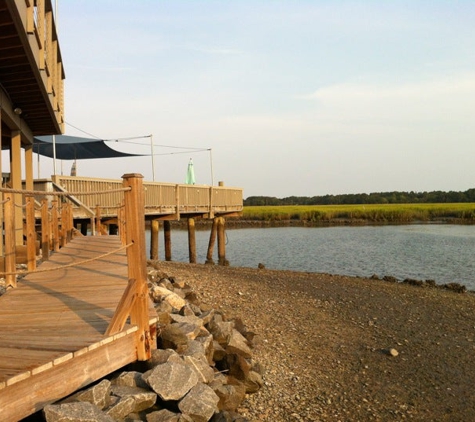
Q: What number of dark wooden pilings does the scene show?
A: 5